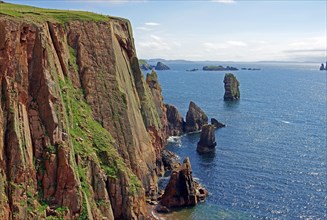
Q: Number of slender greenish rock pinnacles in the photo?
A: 1